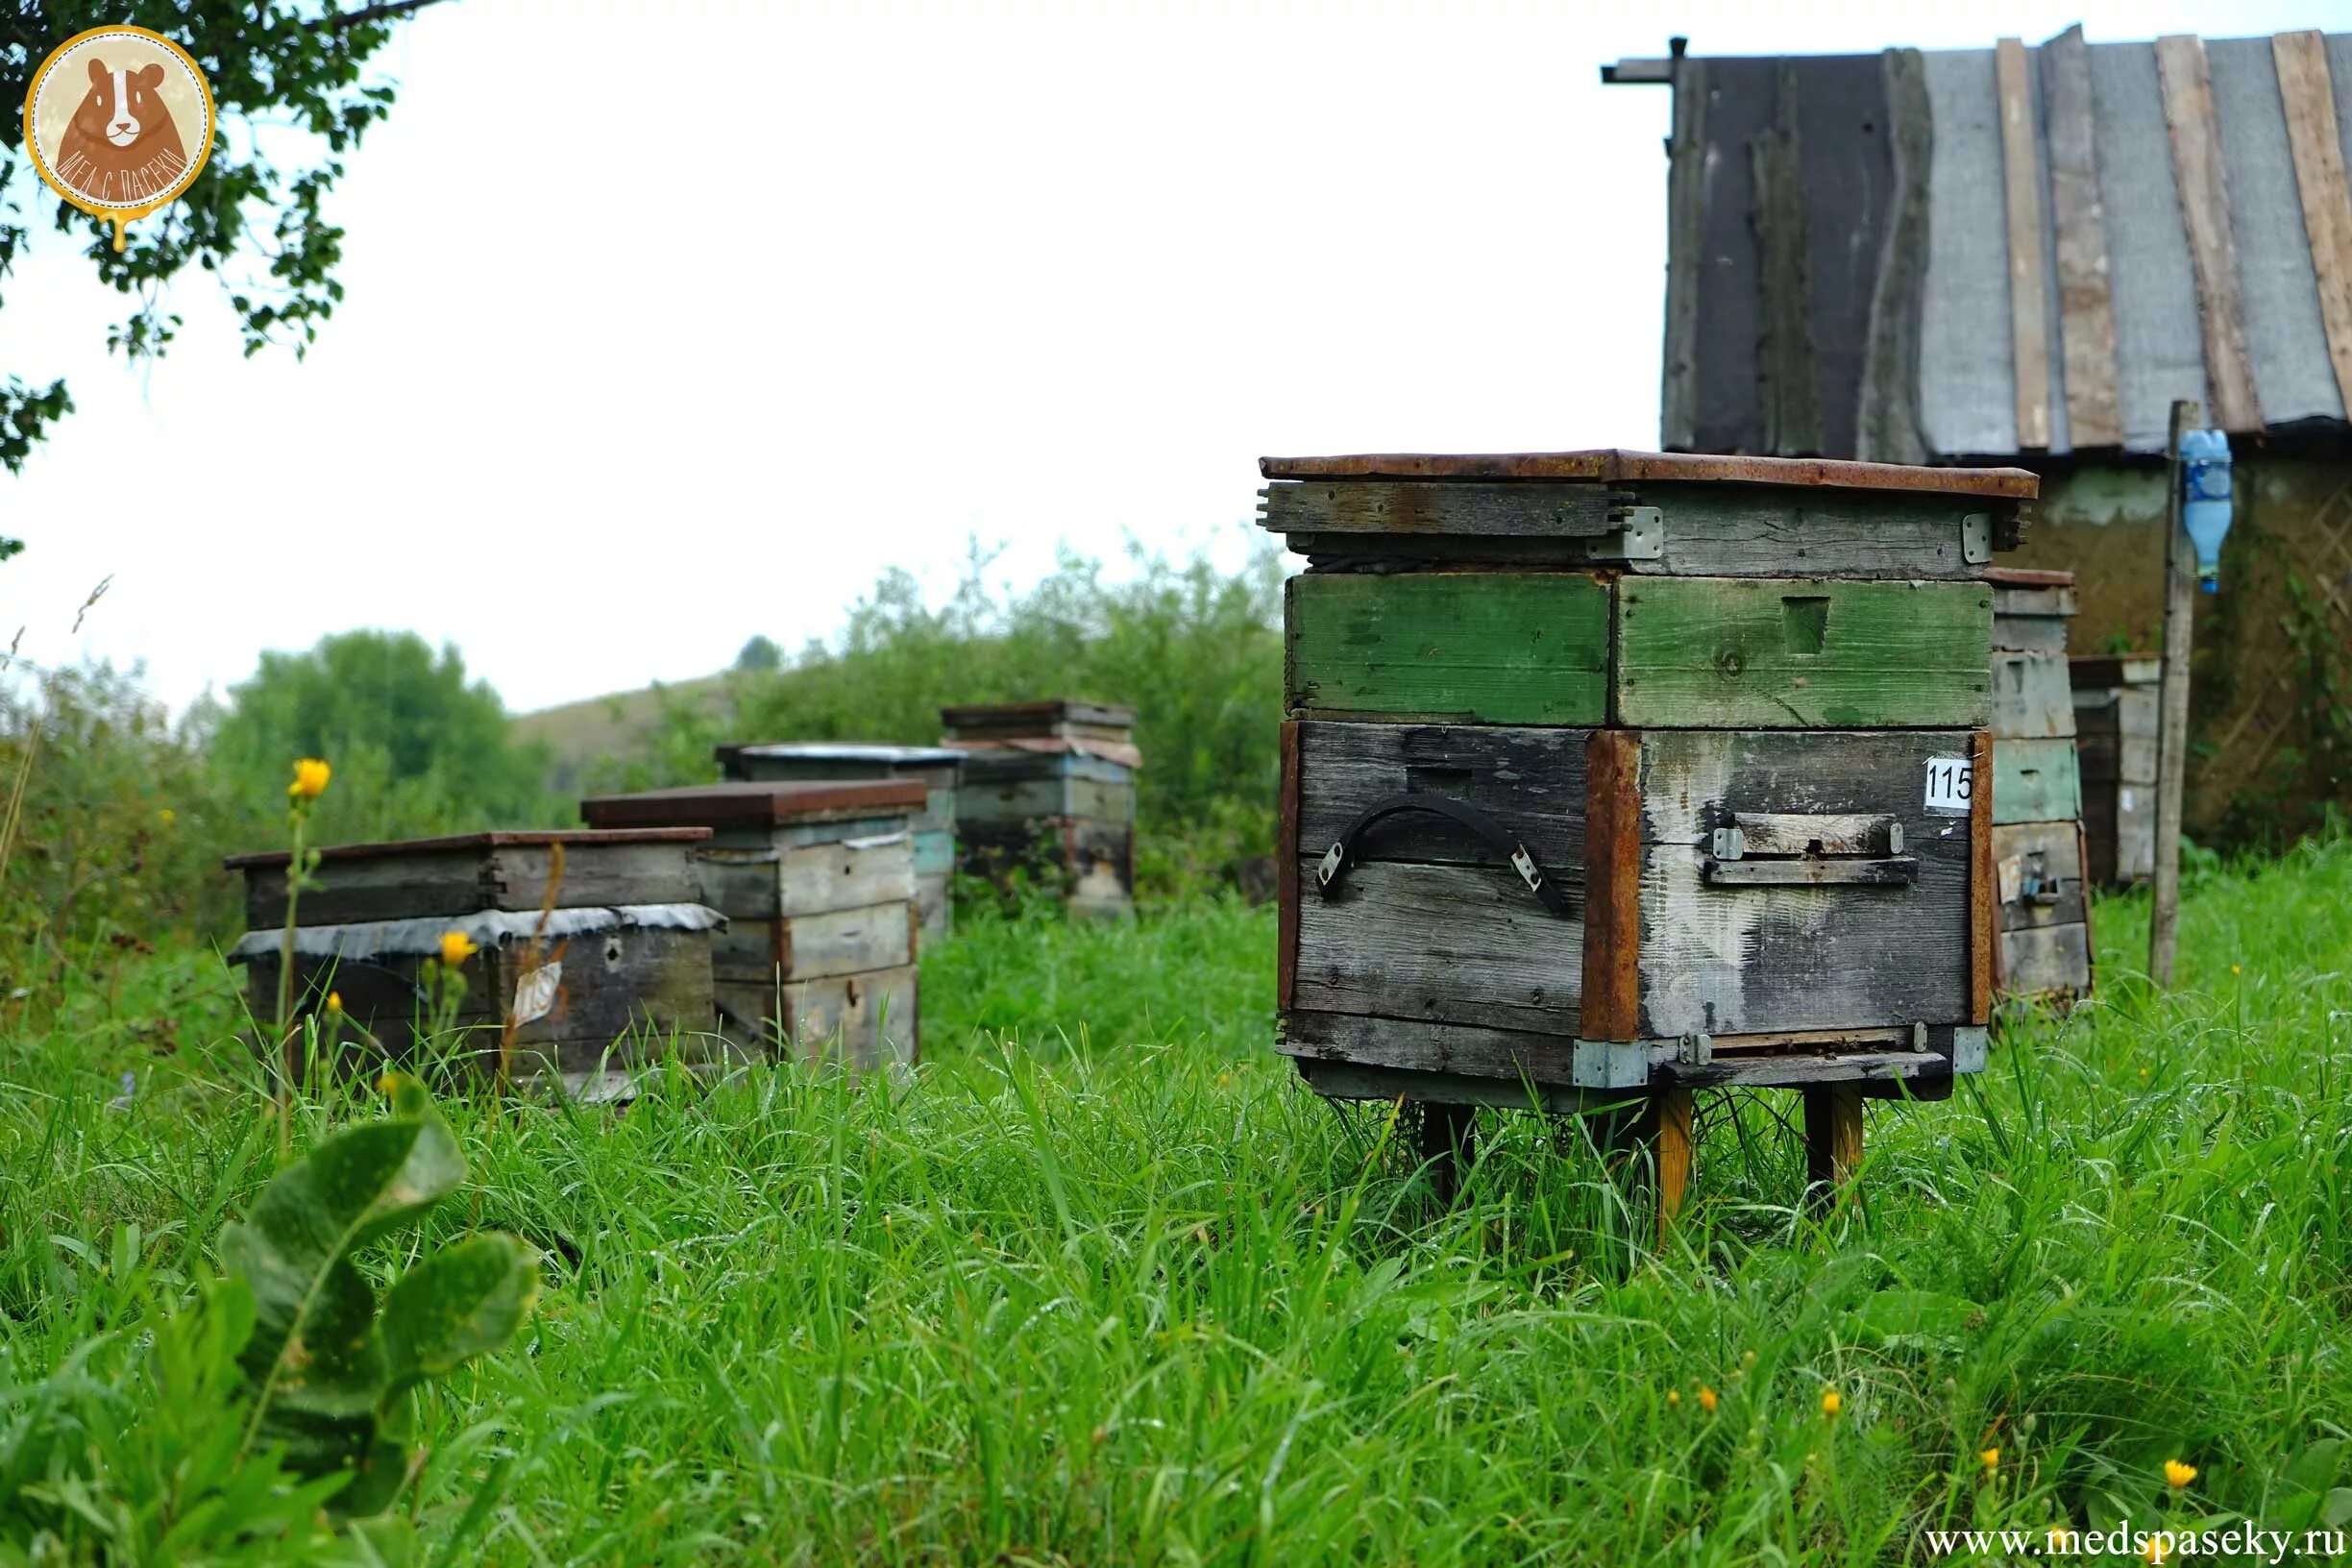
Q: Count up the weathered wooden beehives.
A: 7